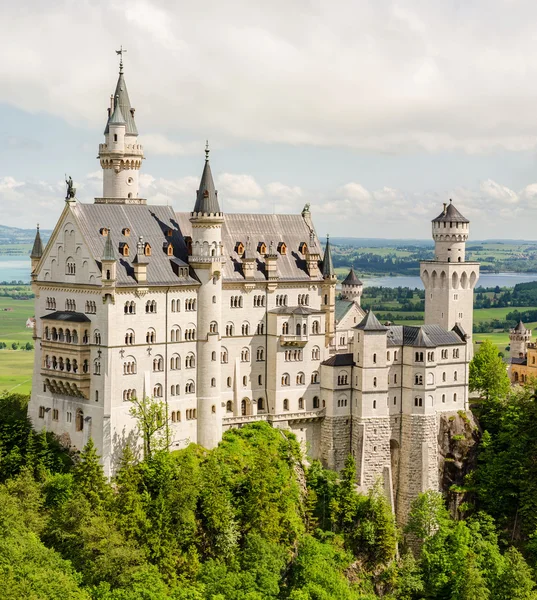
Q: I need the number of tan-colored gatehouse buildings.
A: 1